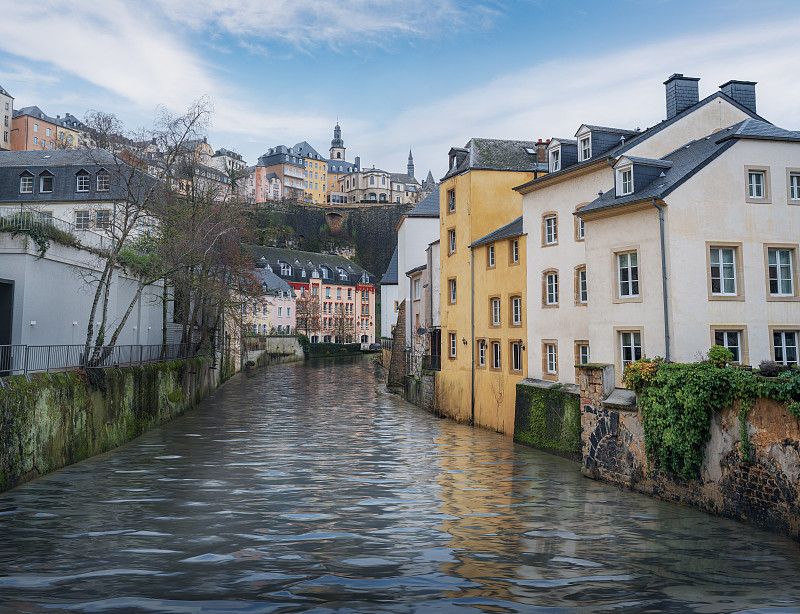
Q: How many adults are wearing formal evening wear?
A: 0